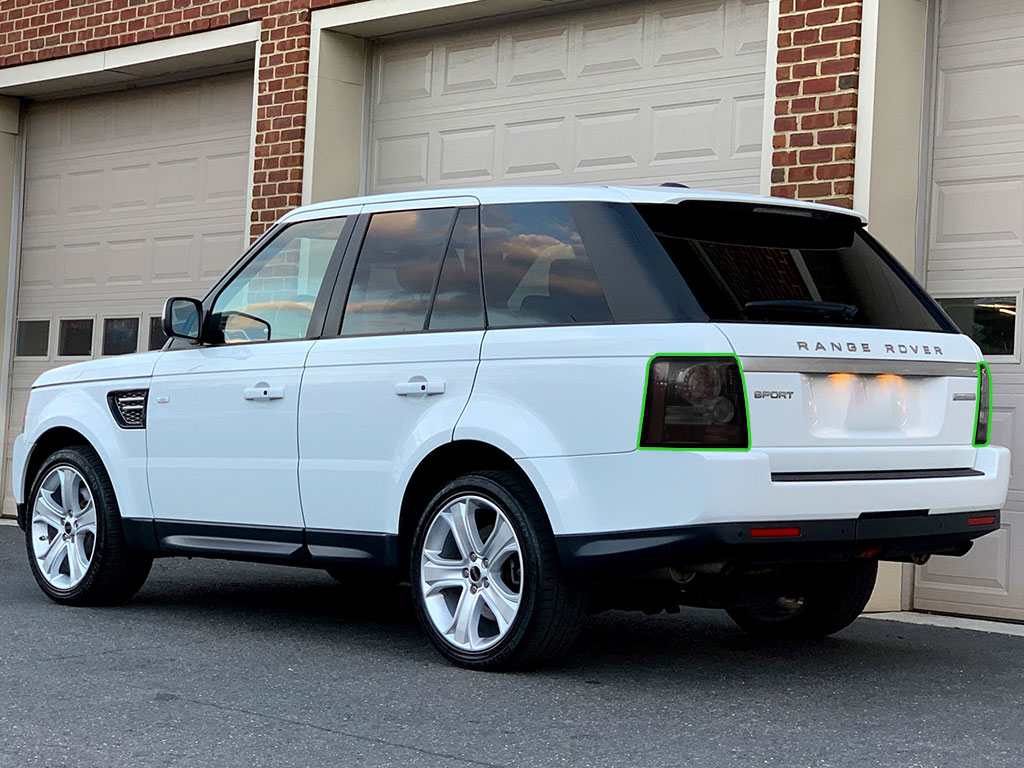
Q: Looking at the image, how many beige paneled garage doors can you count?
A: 3